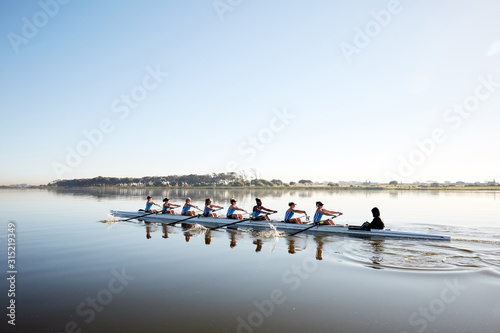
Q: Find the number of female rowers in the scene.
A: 8